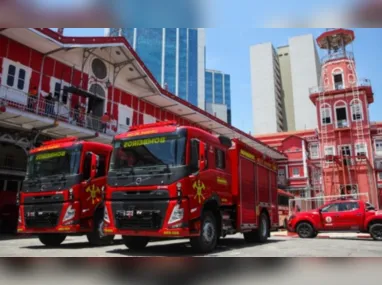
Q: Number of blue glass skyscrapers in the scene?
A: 2